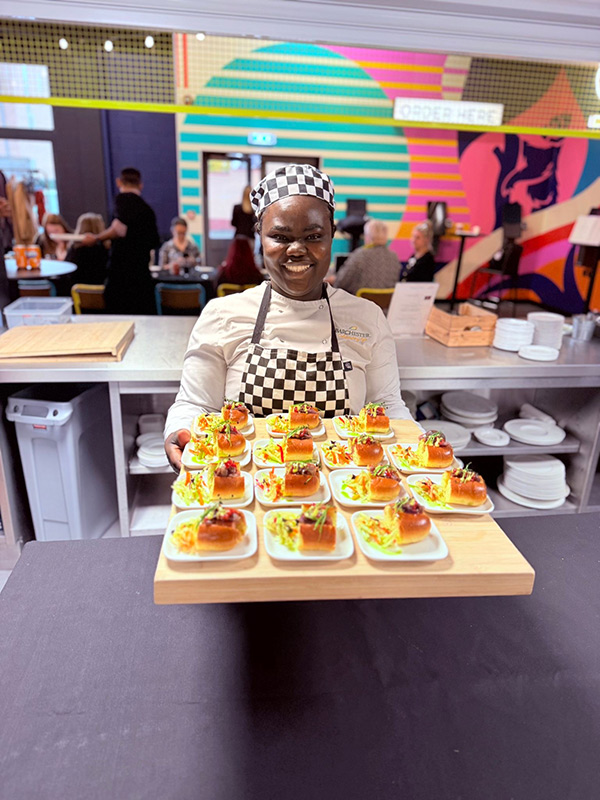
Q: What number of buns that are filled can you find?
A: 14